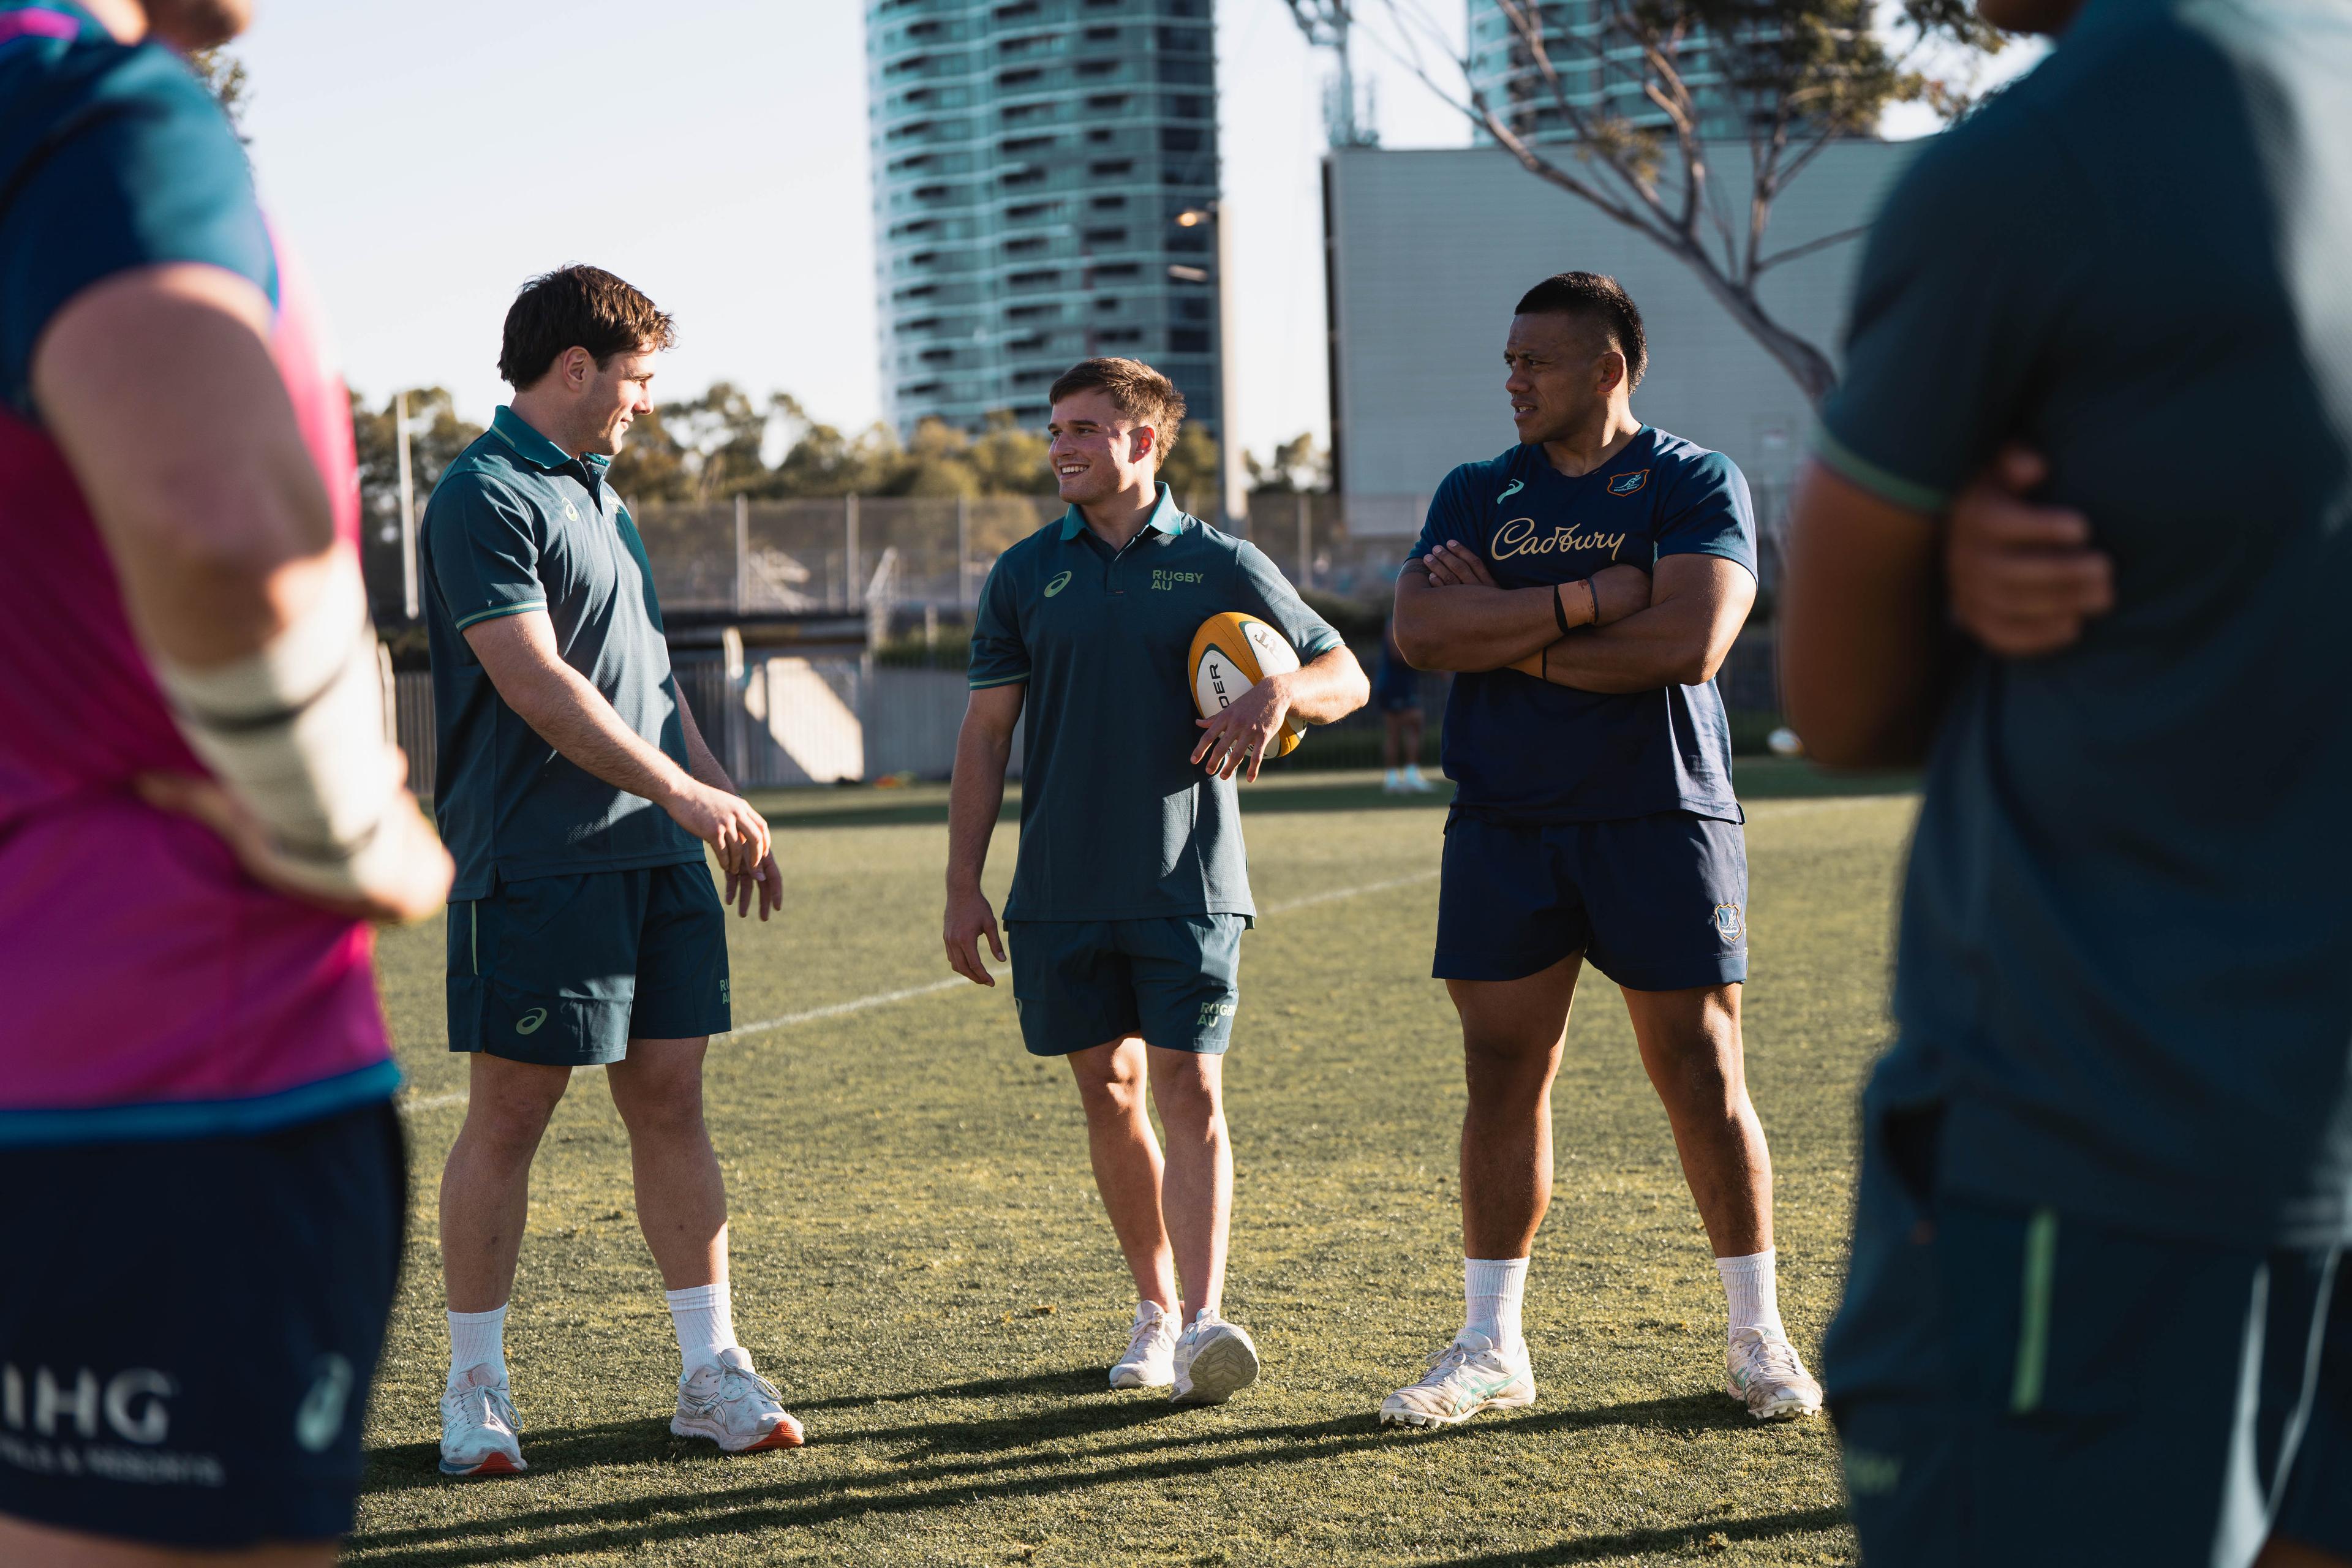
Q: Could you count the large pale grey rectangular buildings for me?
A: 1